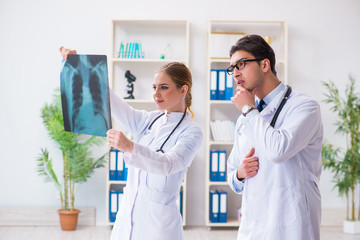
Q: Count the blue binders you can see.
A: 12